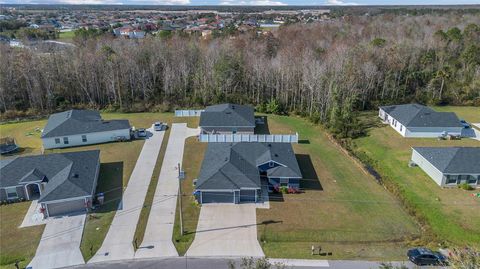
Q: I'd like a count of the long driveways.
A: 2